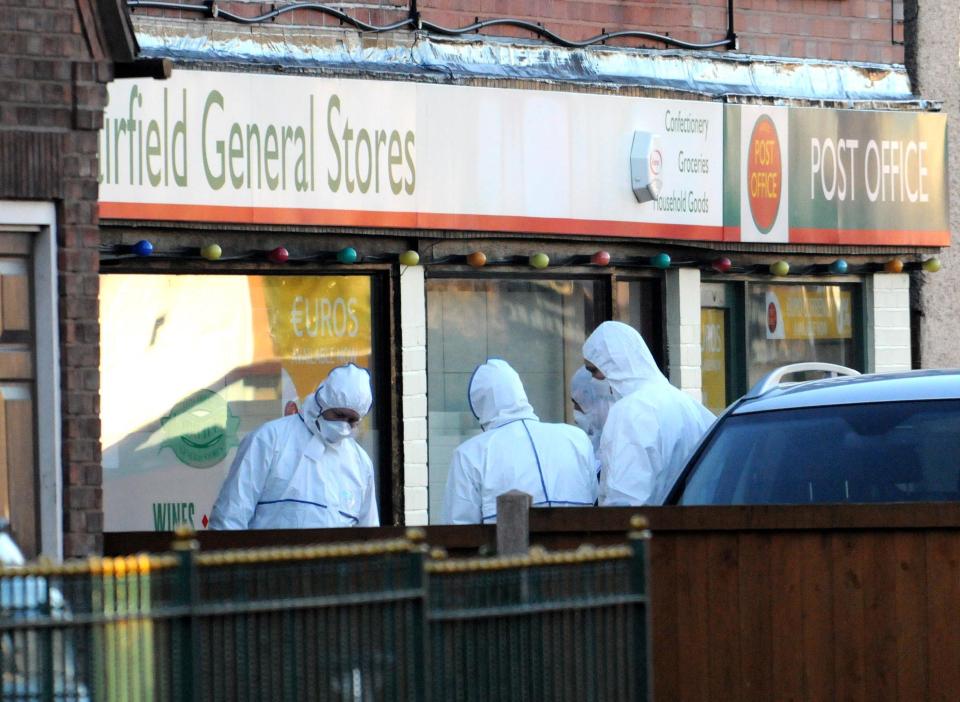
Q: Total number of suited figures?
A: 4